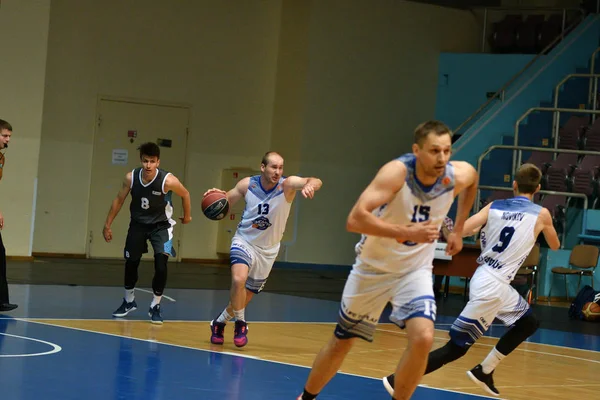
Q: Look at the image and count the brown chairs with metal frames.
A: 2